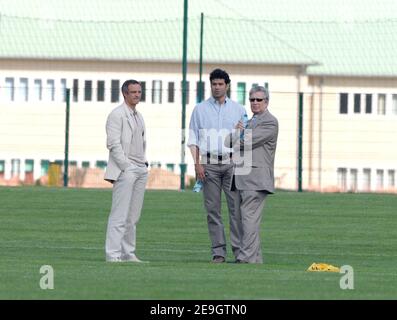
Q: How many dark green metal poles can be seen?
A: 4